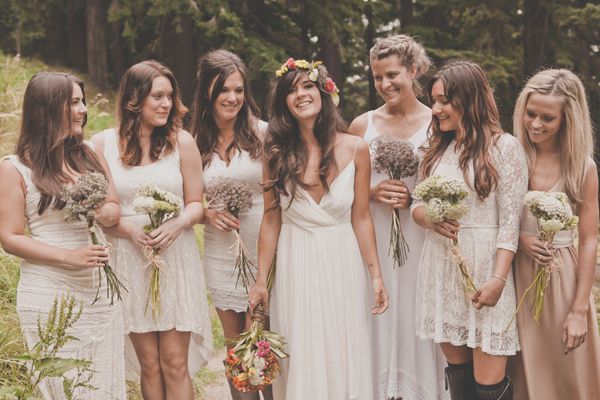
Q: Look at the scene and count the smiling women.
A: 7